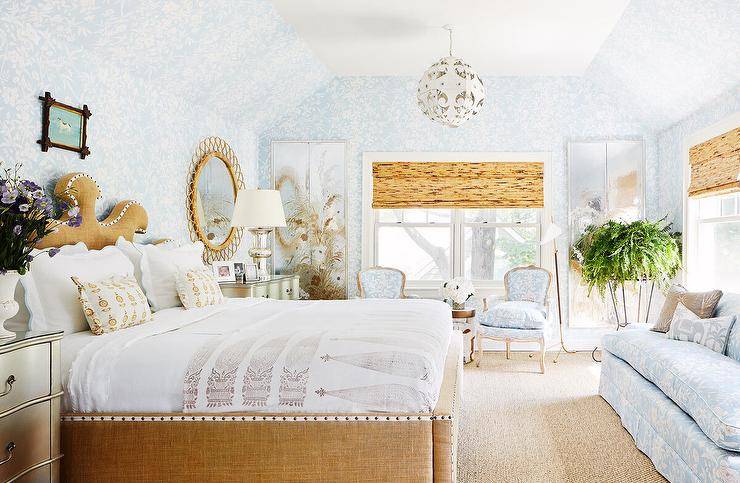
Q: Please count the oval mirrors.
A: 1